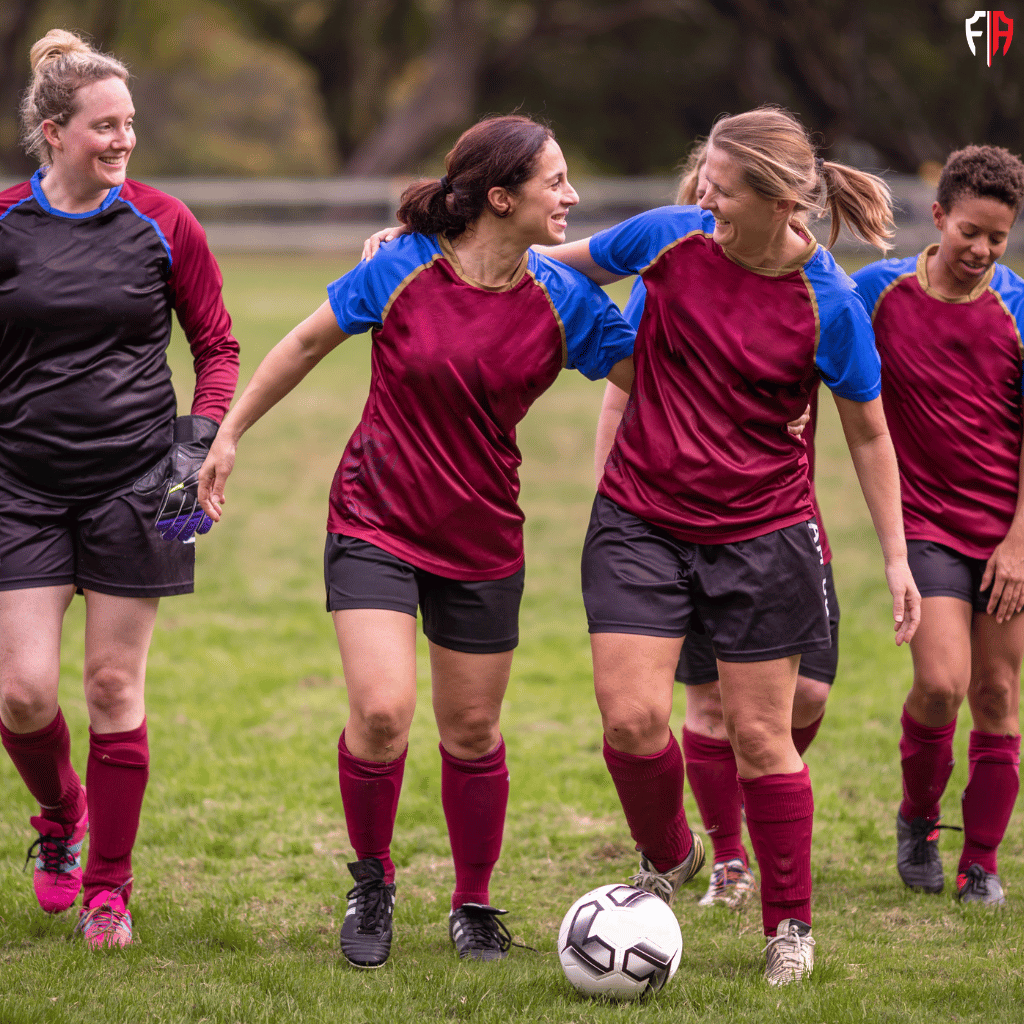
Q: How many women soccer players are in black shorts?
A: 5